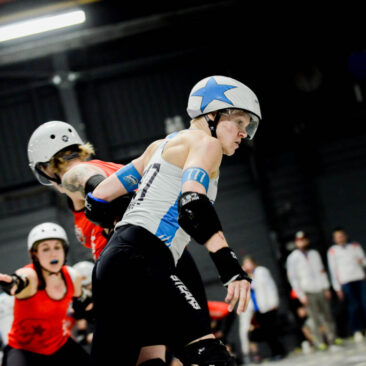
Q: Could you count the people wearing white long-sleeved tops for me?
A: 3